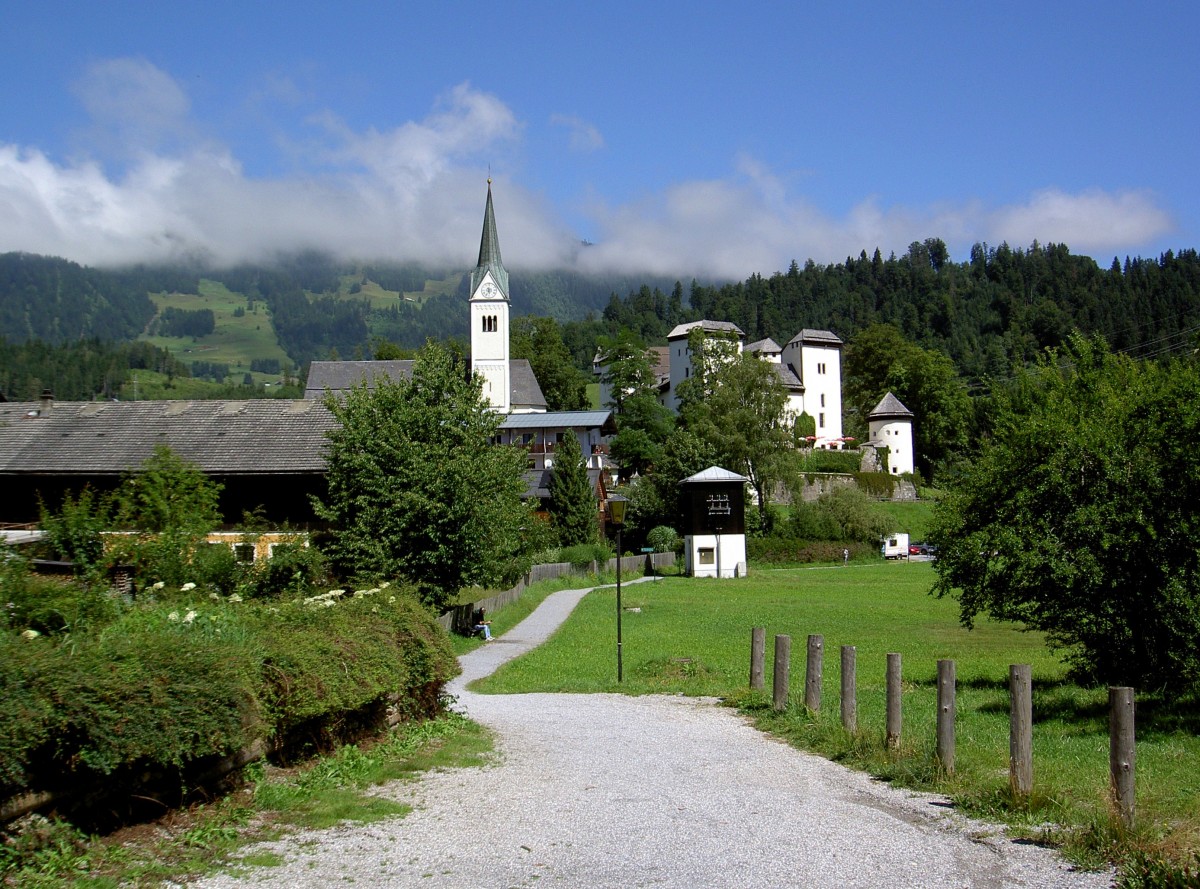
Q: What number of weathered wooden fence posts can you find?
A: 8